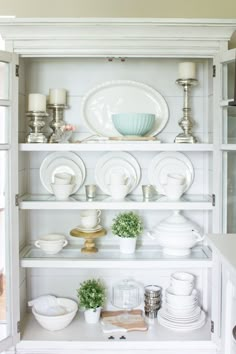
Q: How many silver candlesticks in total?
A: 3